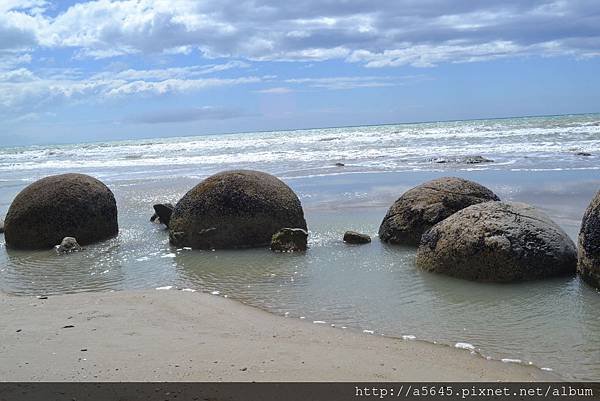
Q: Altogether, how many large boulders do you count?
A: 5